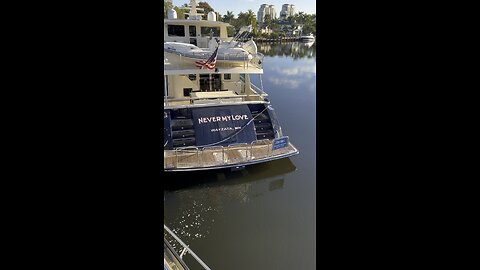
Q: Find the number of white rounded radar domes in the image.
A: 2